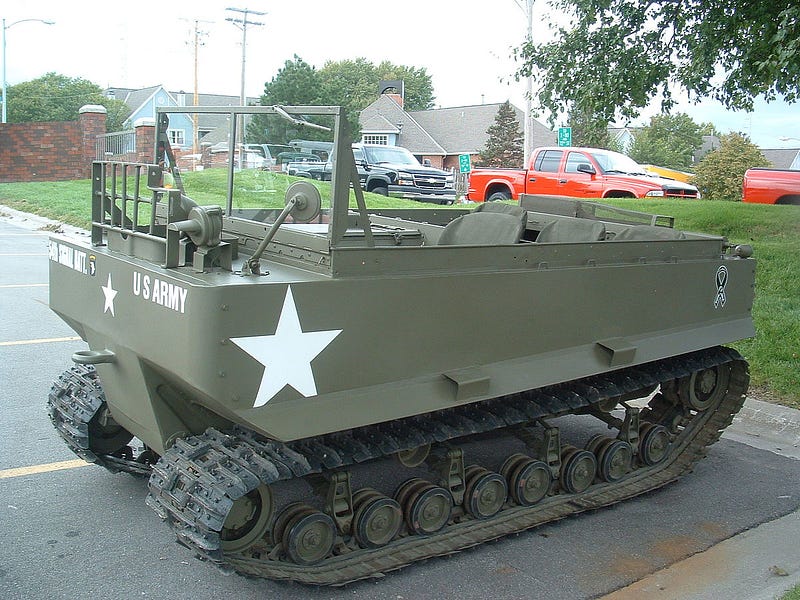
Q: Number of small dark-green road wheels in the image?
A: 8